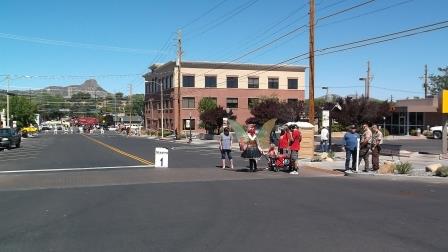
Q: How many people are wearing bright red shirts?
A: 2